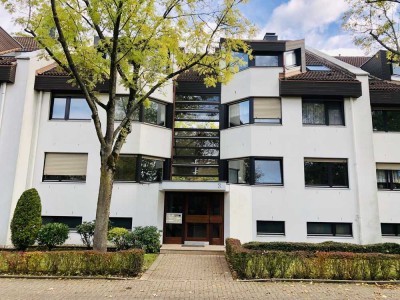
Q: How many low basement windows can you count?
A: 5